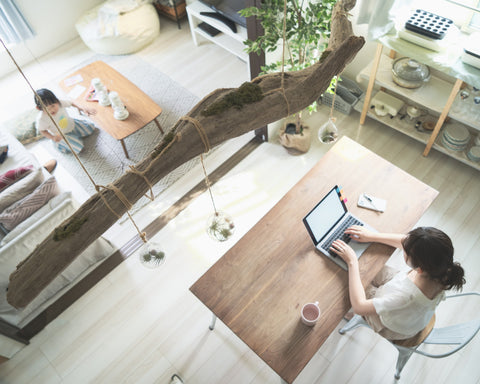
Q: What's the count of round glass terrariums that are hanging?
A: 3